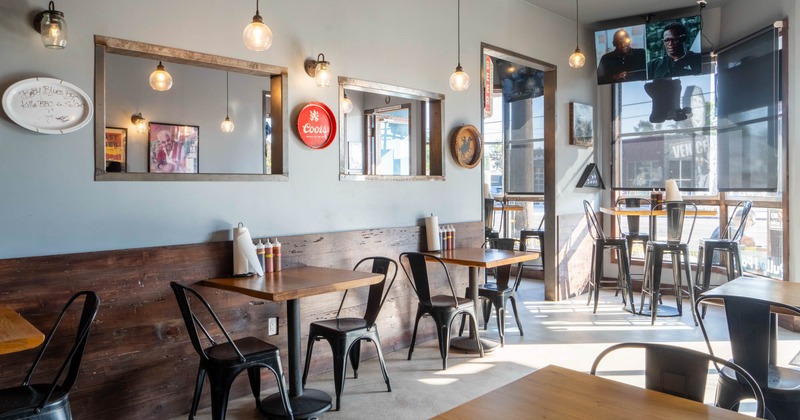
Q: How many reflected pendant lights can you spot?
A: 3